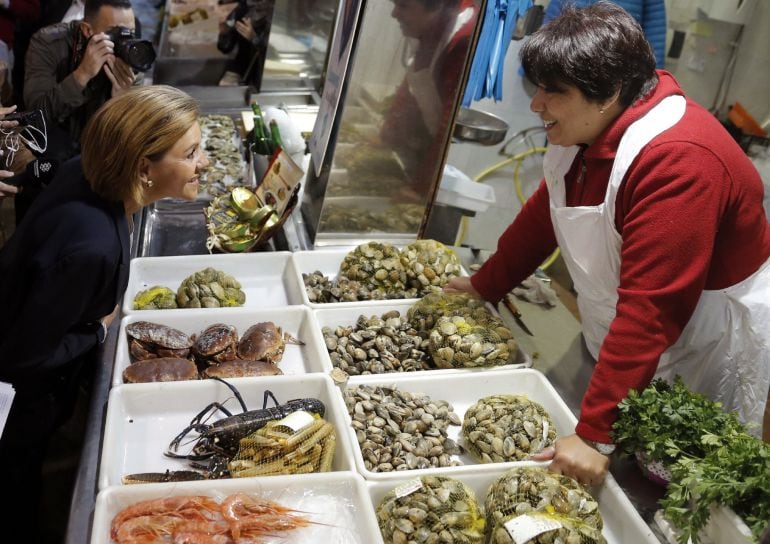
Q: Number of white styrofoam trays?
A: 8